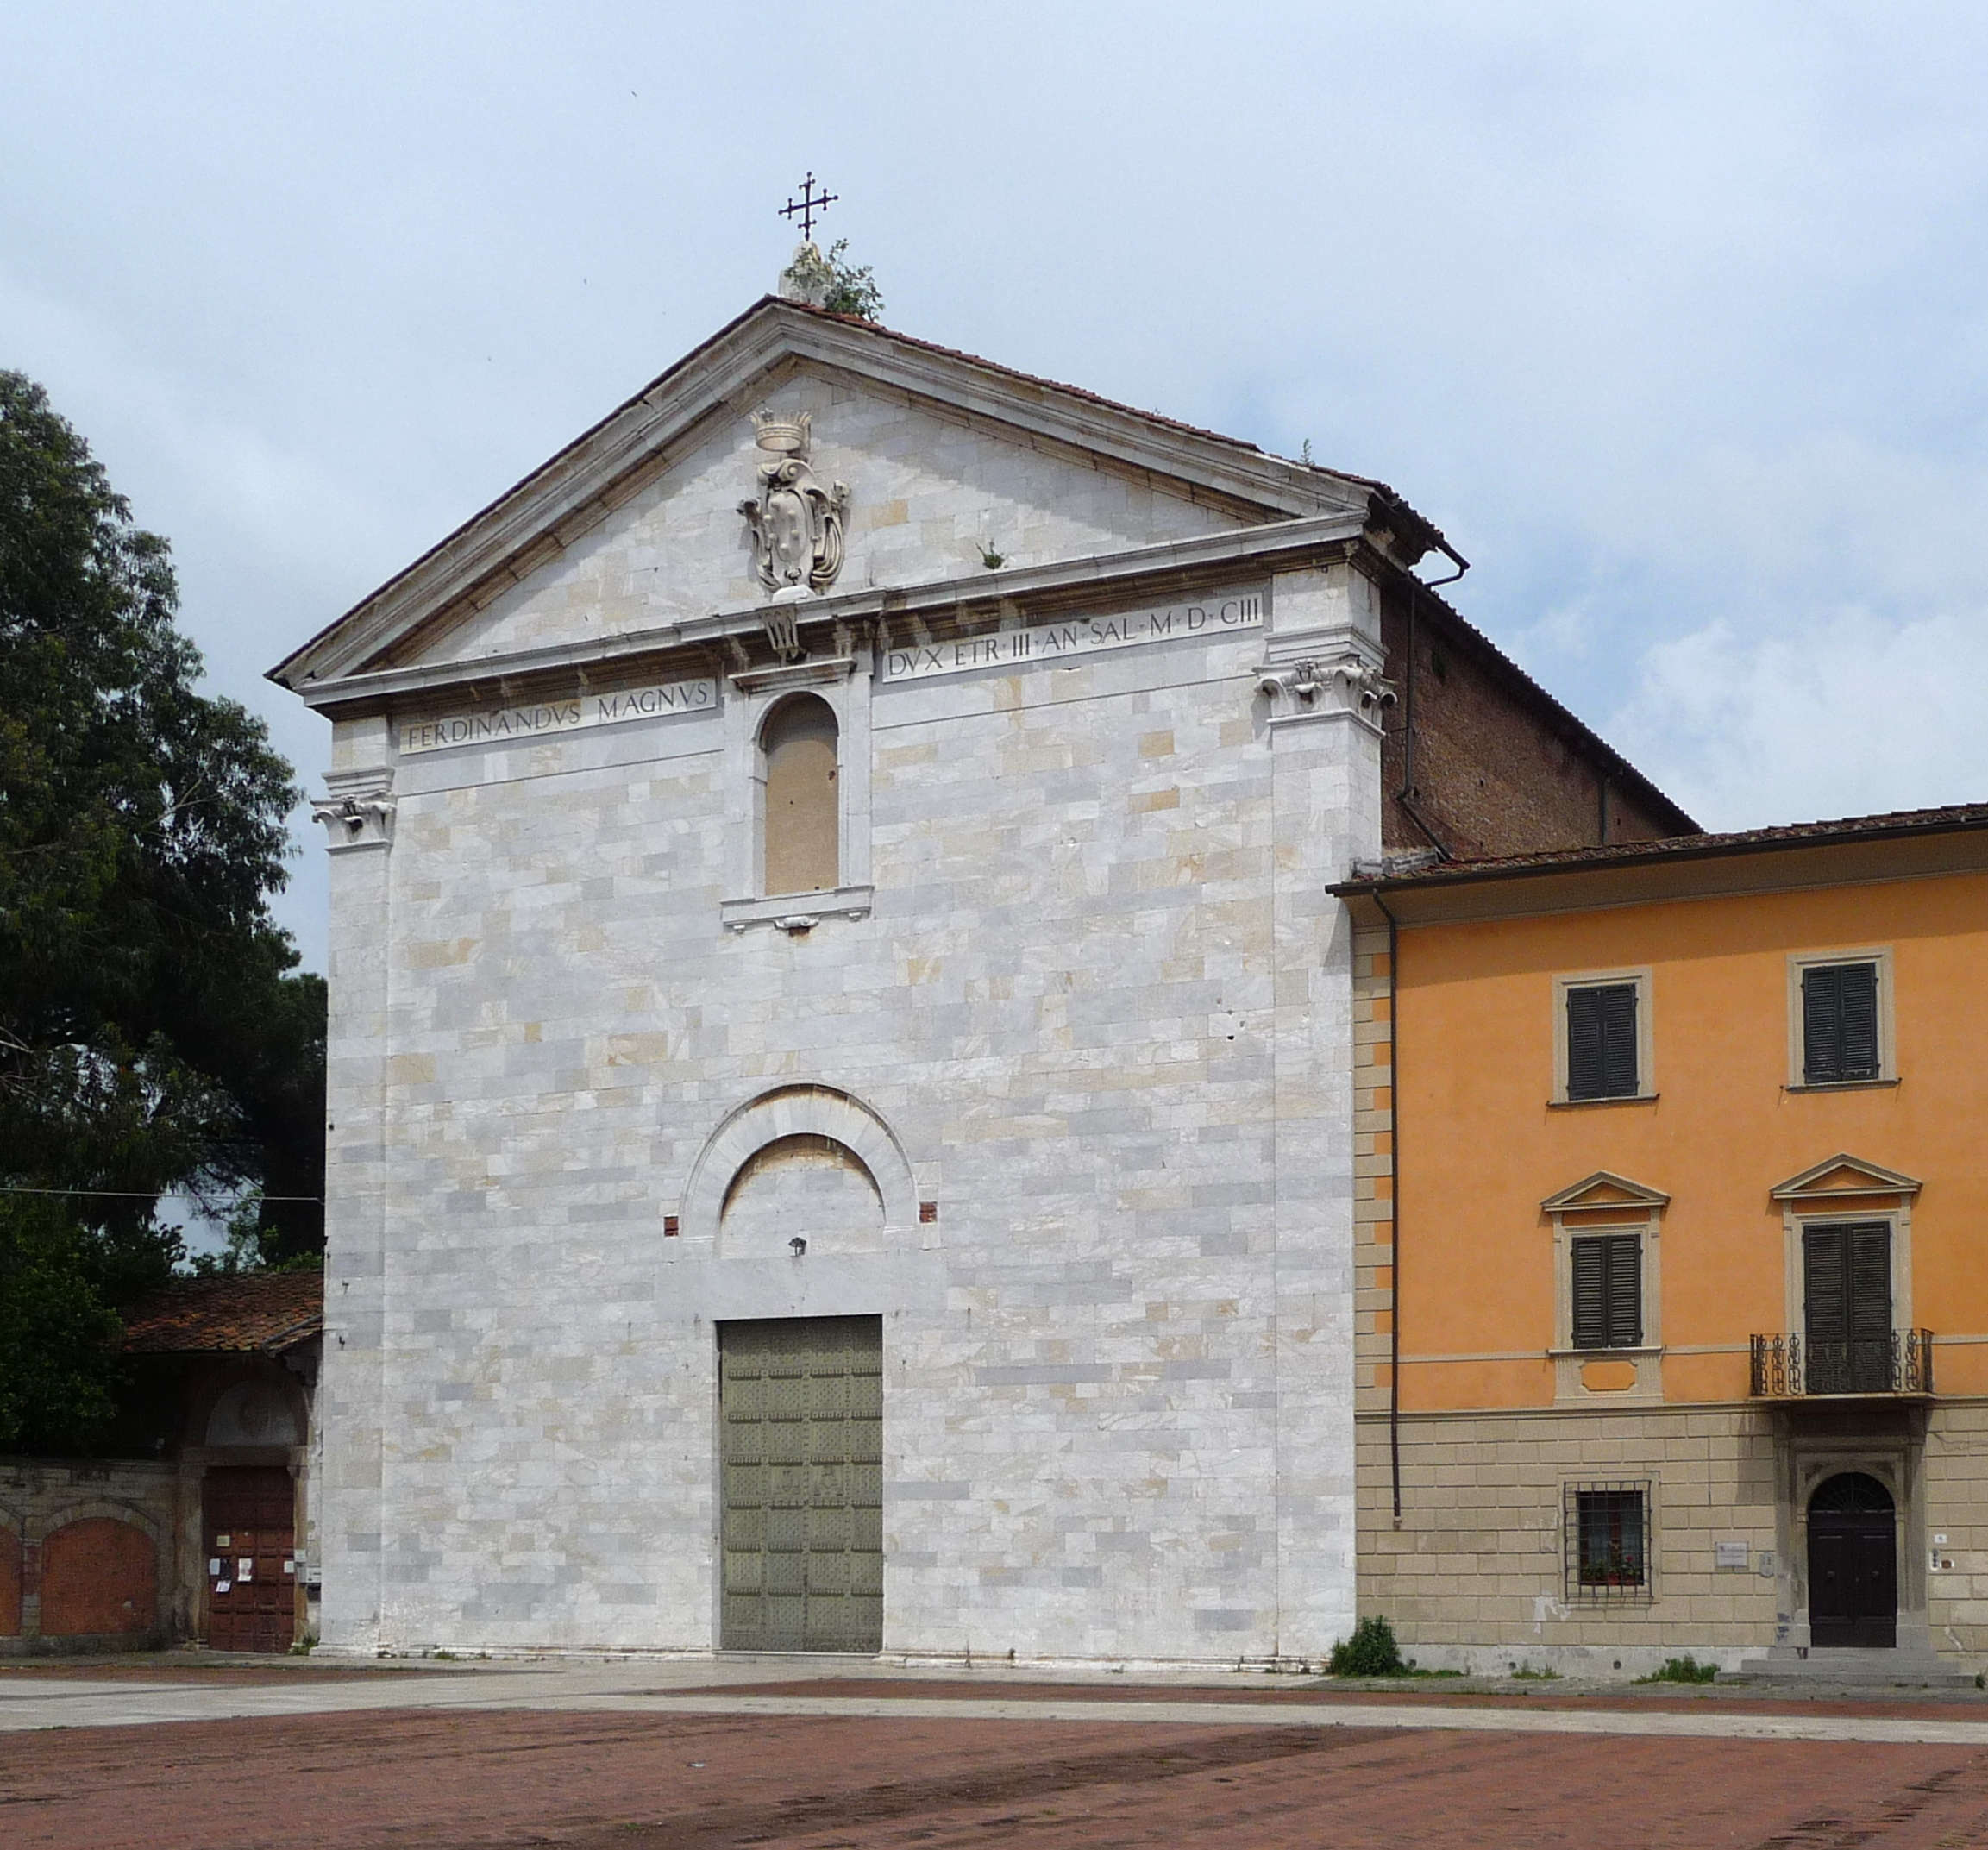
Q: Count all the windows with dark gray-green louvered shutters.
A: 4